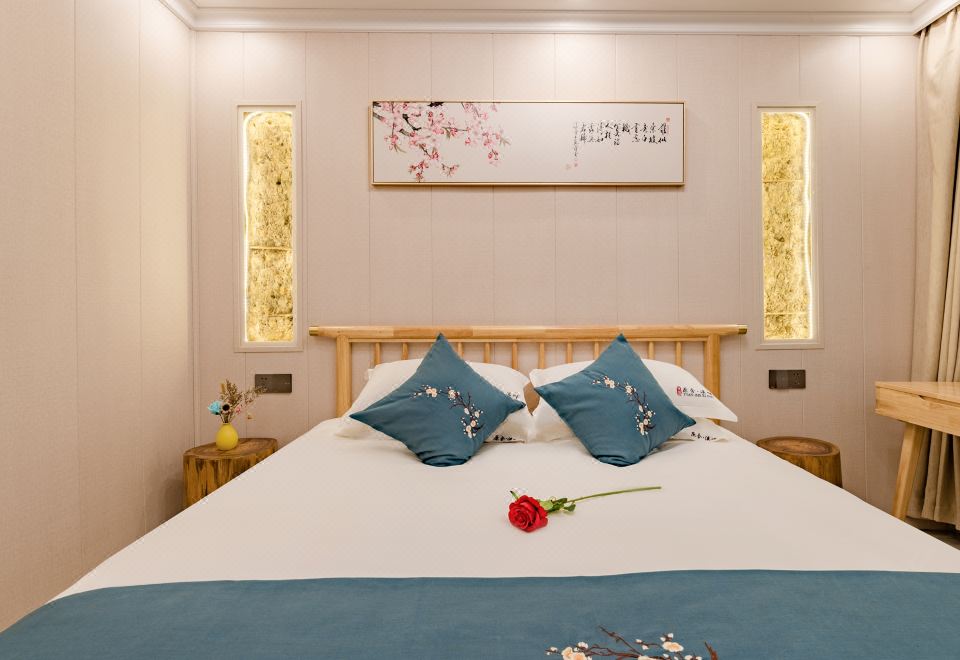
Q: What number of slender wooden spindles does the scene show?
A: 10